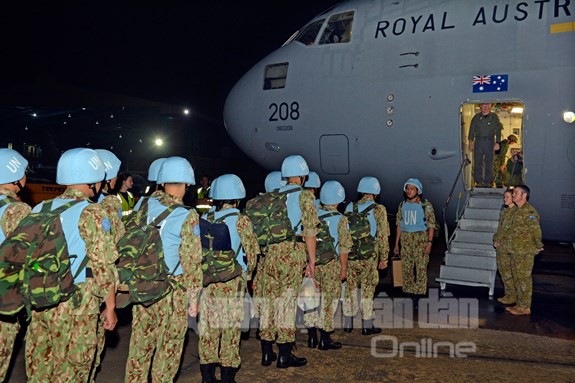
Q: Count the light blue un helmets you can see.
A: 13